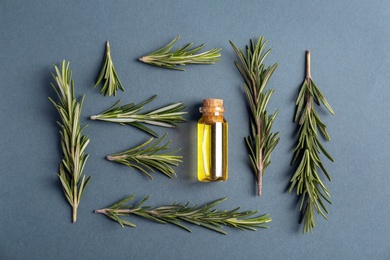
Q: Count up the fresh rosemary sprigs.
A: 8